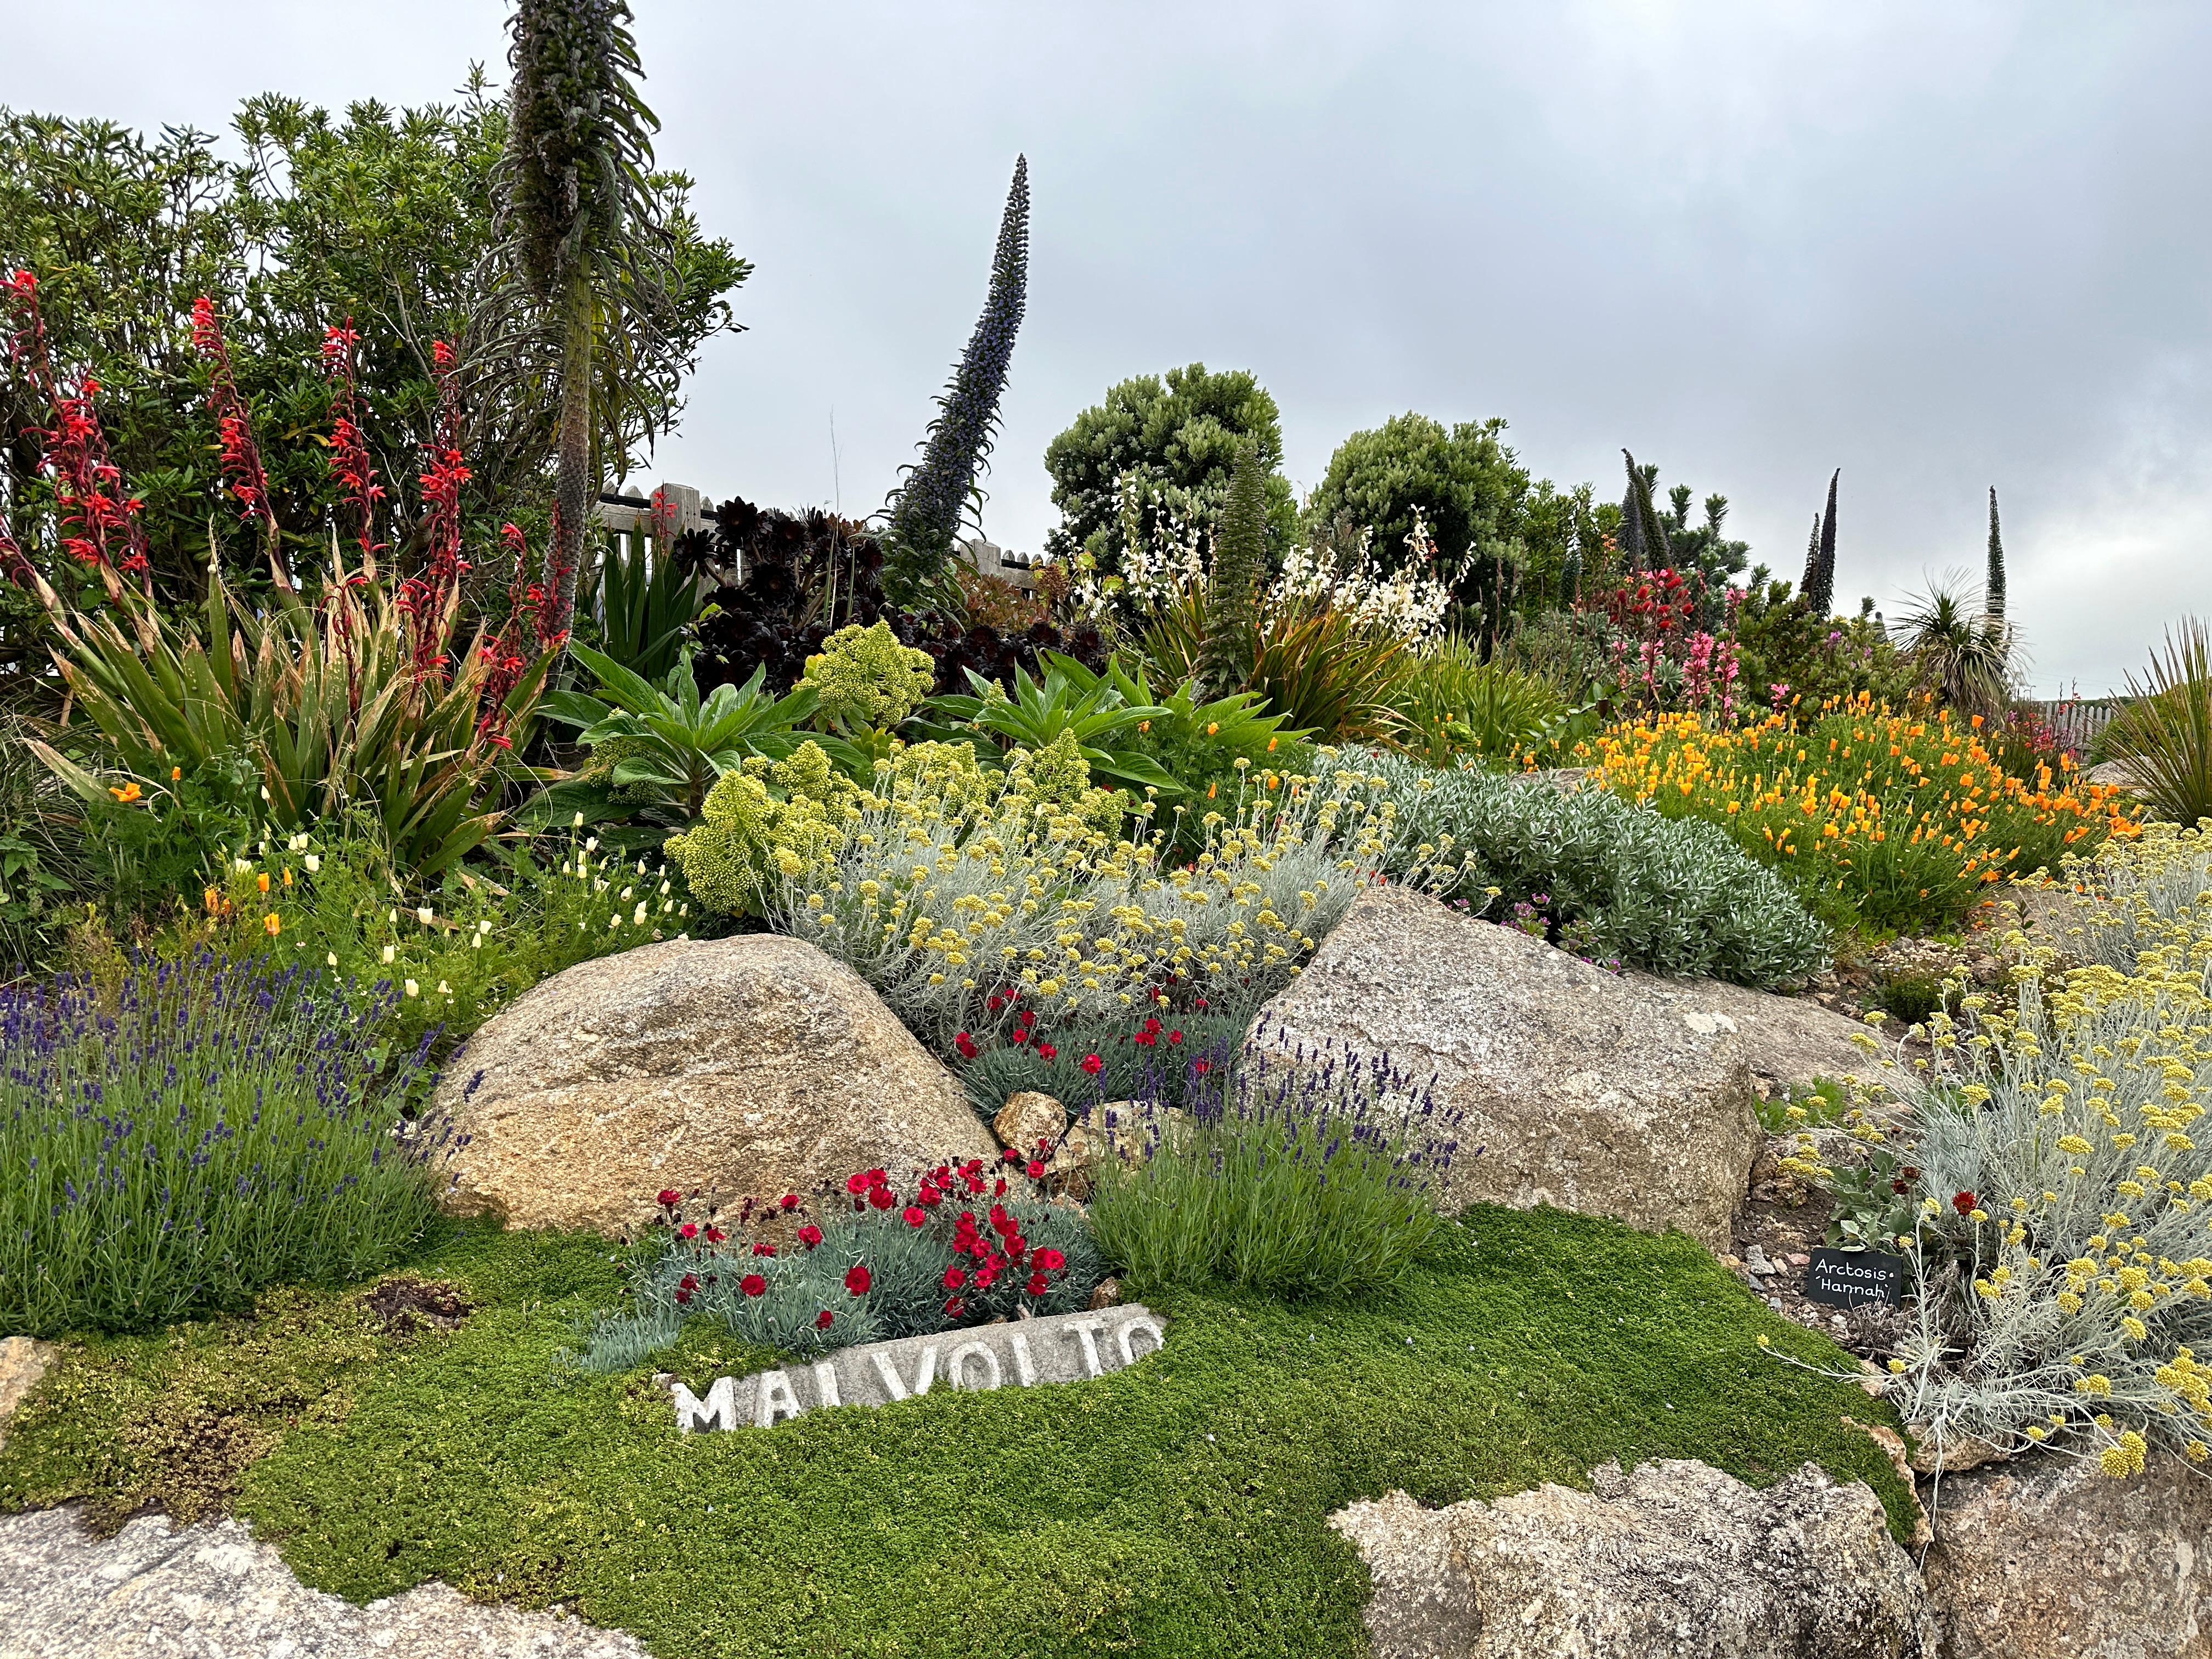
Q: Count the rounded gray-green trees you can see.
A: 2